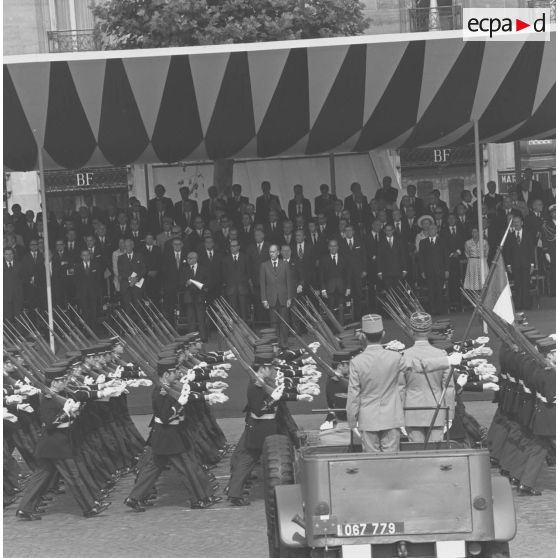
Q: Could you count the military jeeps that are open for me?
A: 1